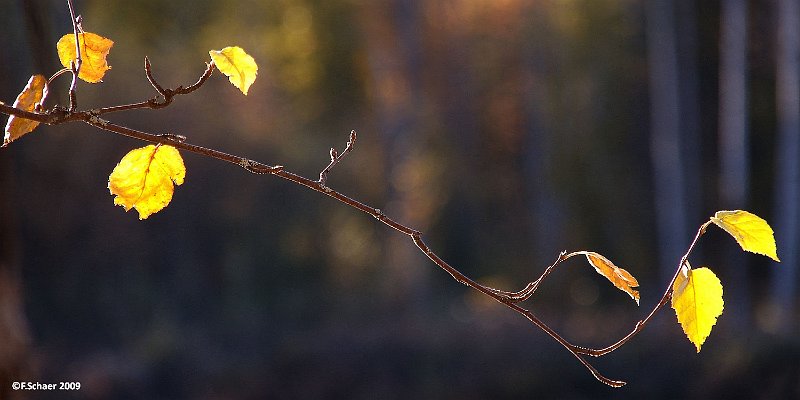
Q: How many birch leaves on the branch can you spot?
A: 7